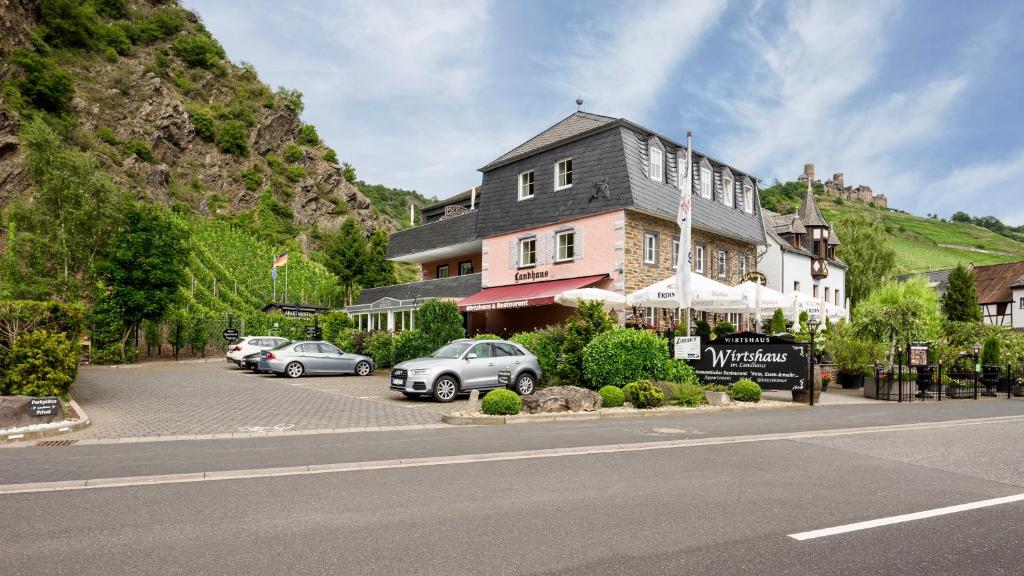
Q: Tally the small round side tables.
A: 0